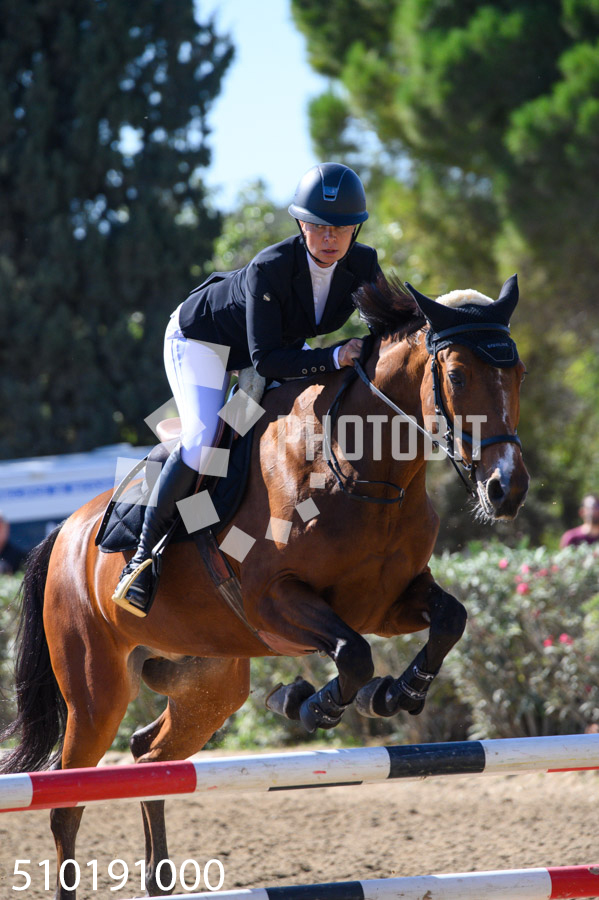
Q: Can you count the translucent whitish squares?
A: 10